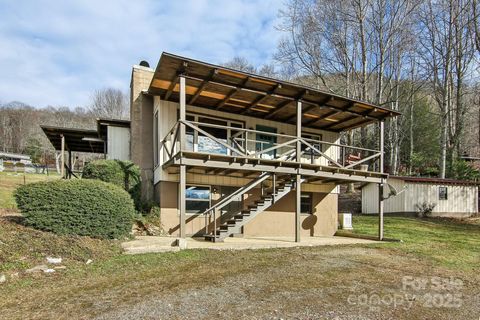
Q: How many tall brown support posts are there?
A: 3